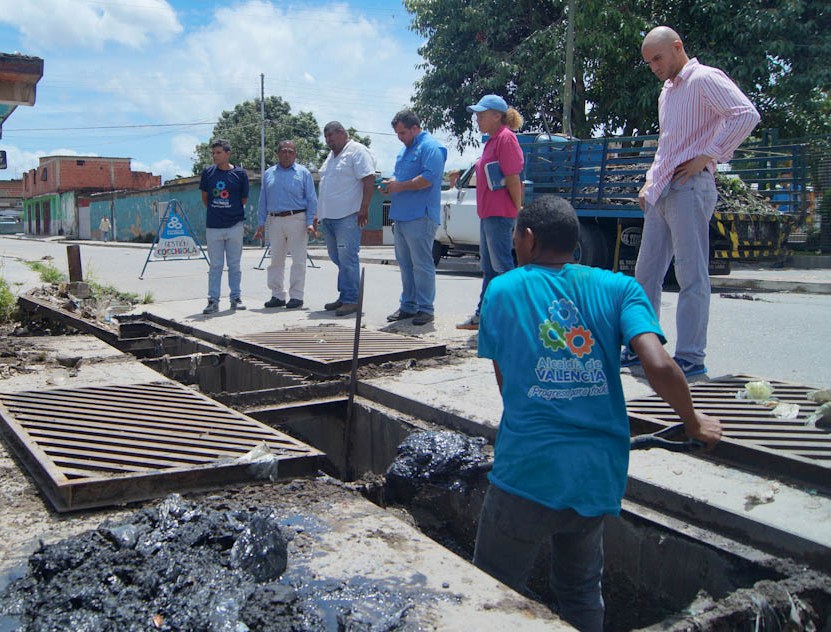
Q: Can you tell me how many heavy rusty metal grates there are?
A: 3